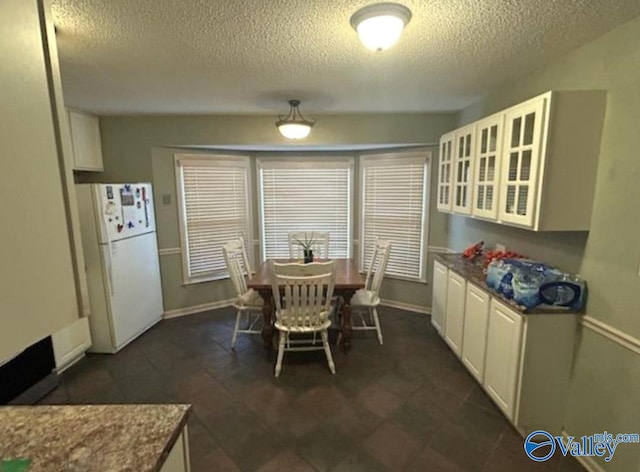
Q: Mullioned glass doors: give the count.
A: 4